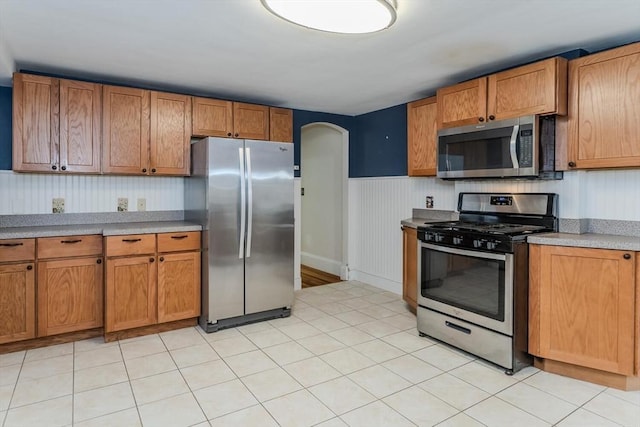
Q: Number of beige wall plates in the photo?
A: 3